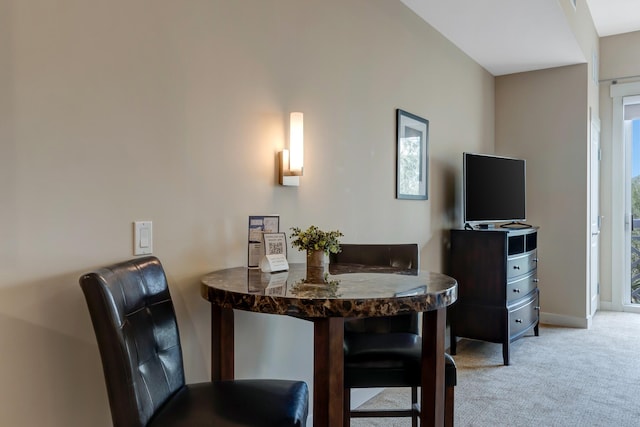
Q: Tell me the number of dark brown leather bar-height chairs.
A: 2